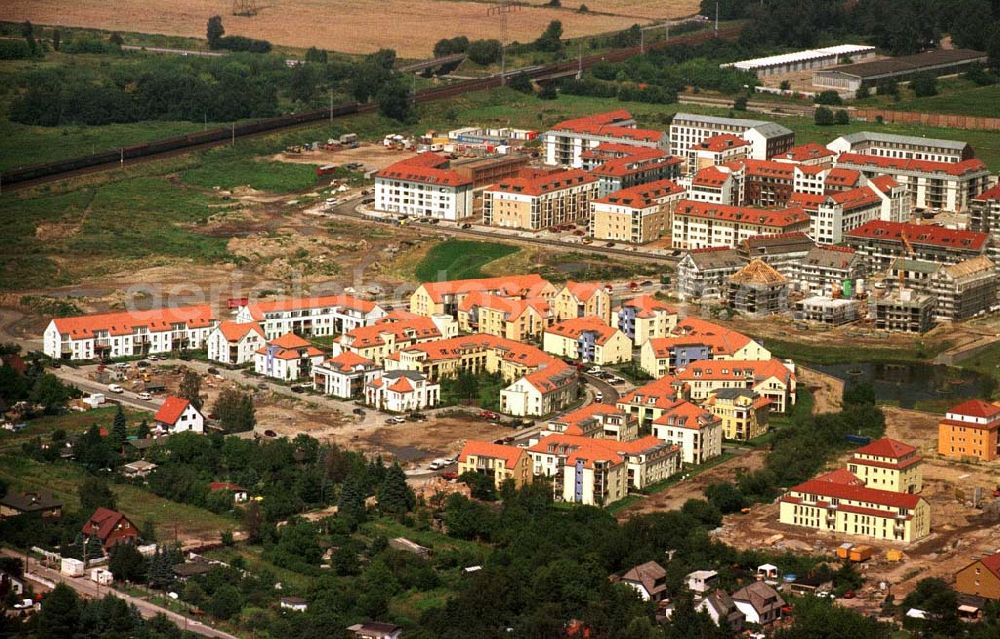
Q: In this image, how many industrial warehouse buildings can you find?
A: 2